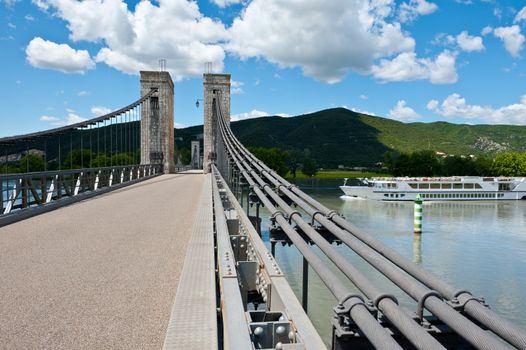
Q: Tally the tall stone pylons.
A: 2